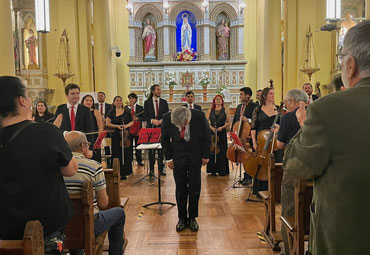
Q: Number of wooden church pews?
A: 5